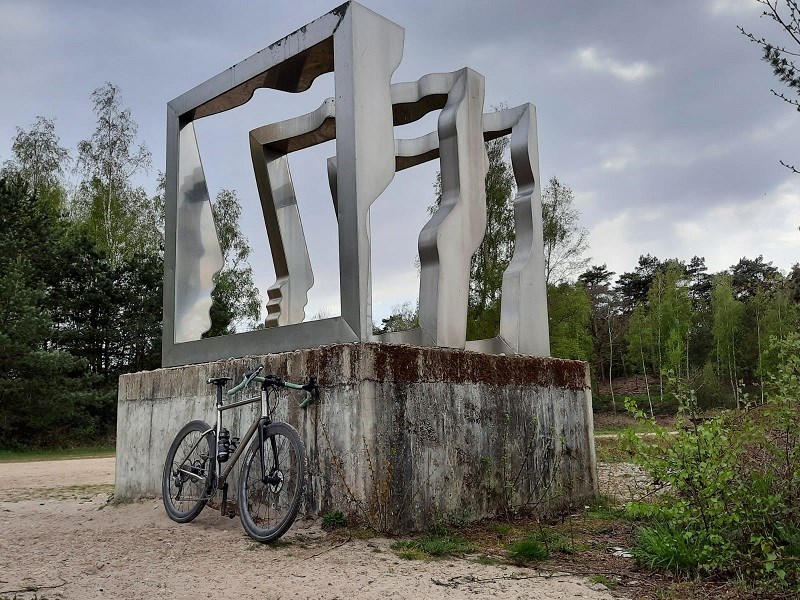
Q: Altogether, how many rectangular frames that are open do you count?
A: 3